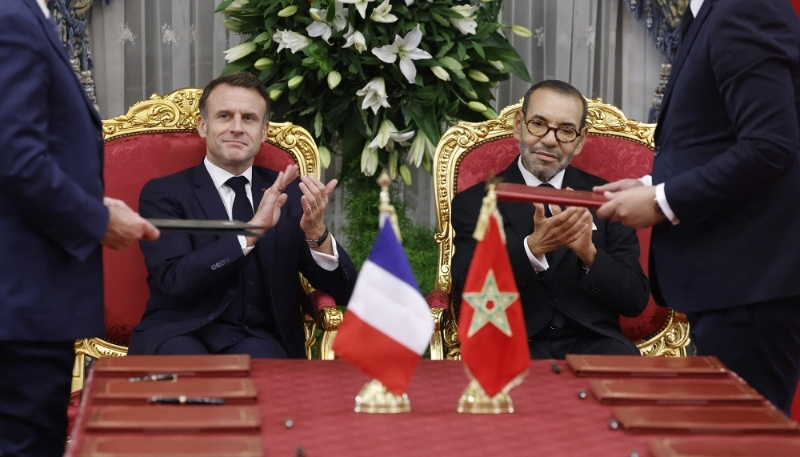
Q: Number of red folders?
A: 9